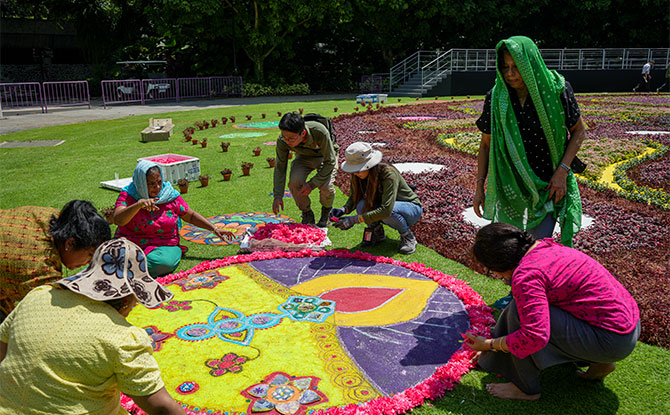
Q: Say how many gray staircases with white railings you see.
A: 1